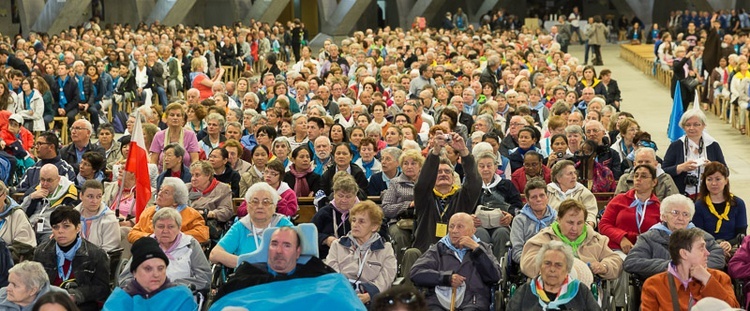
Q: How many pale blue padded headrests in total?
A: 1